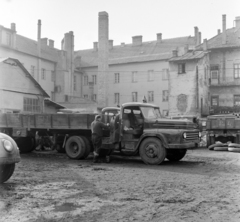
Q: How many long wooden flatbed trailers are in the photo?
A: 1